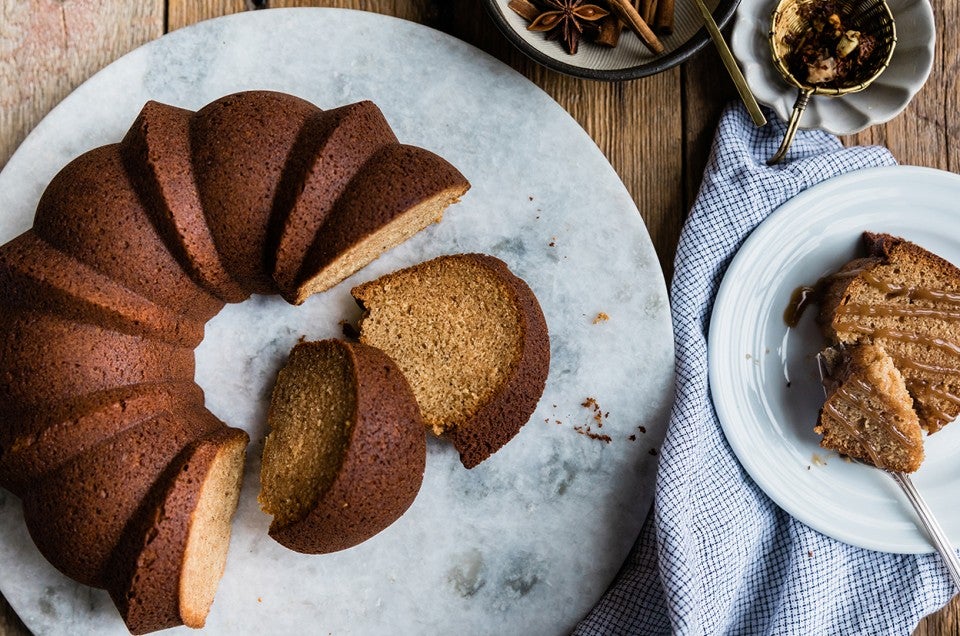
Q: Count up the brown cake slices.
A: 3